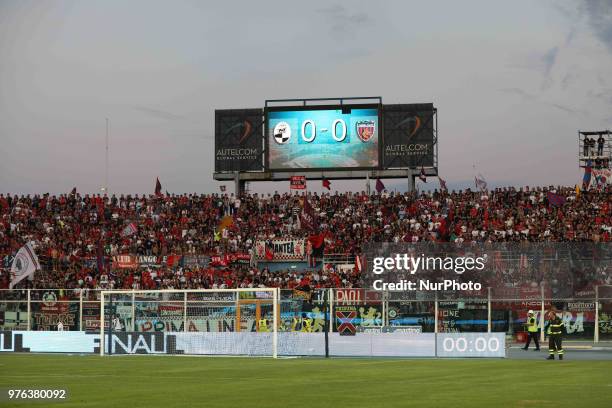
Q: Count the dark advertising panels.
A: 2